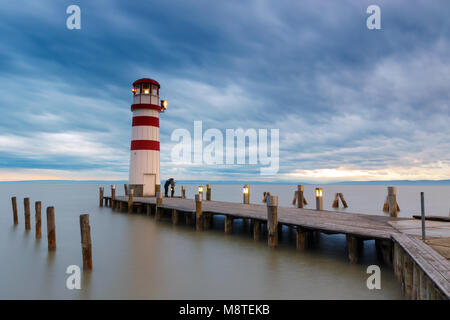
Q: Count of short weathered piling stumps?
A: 5